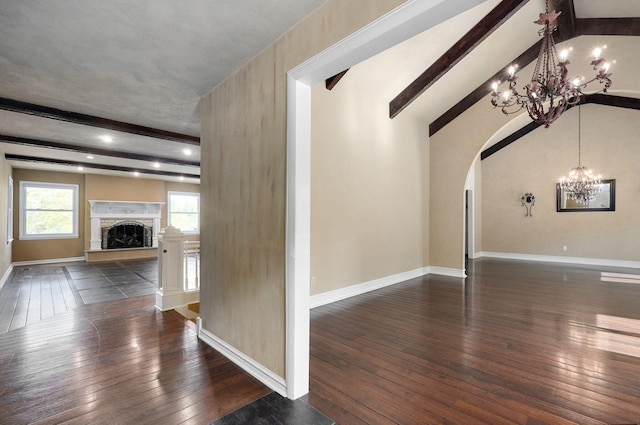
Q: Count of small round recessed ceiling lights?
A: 7